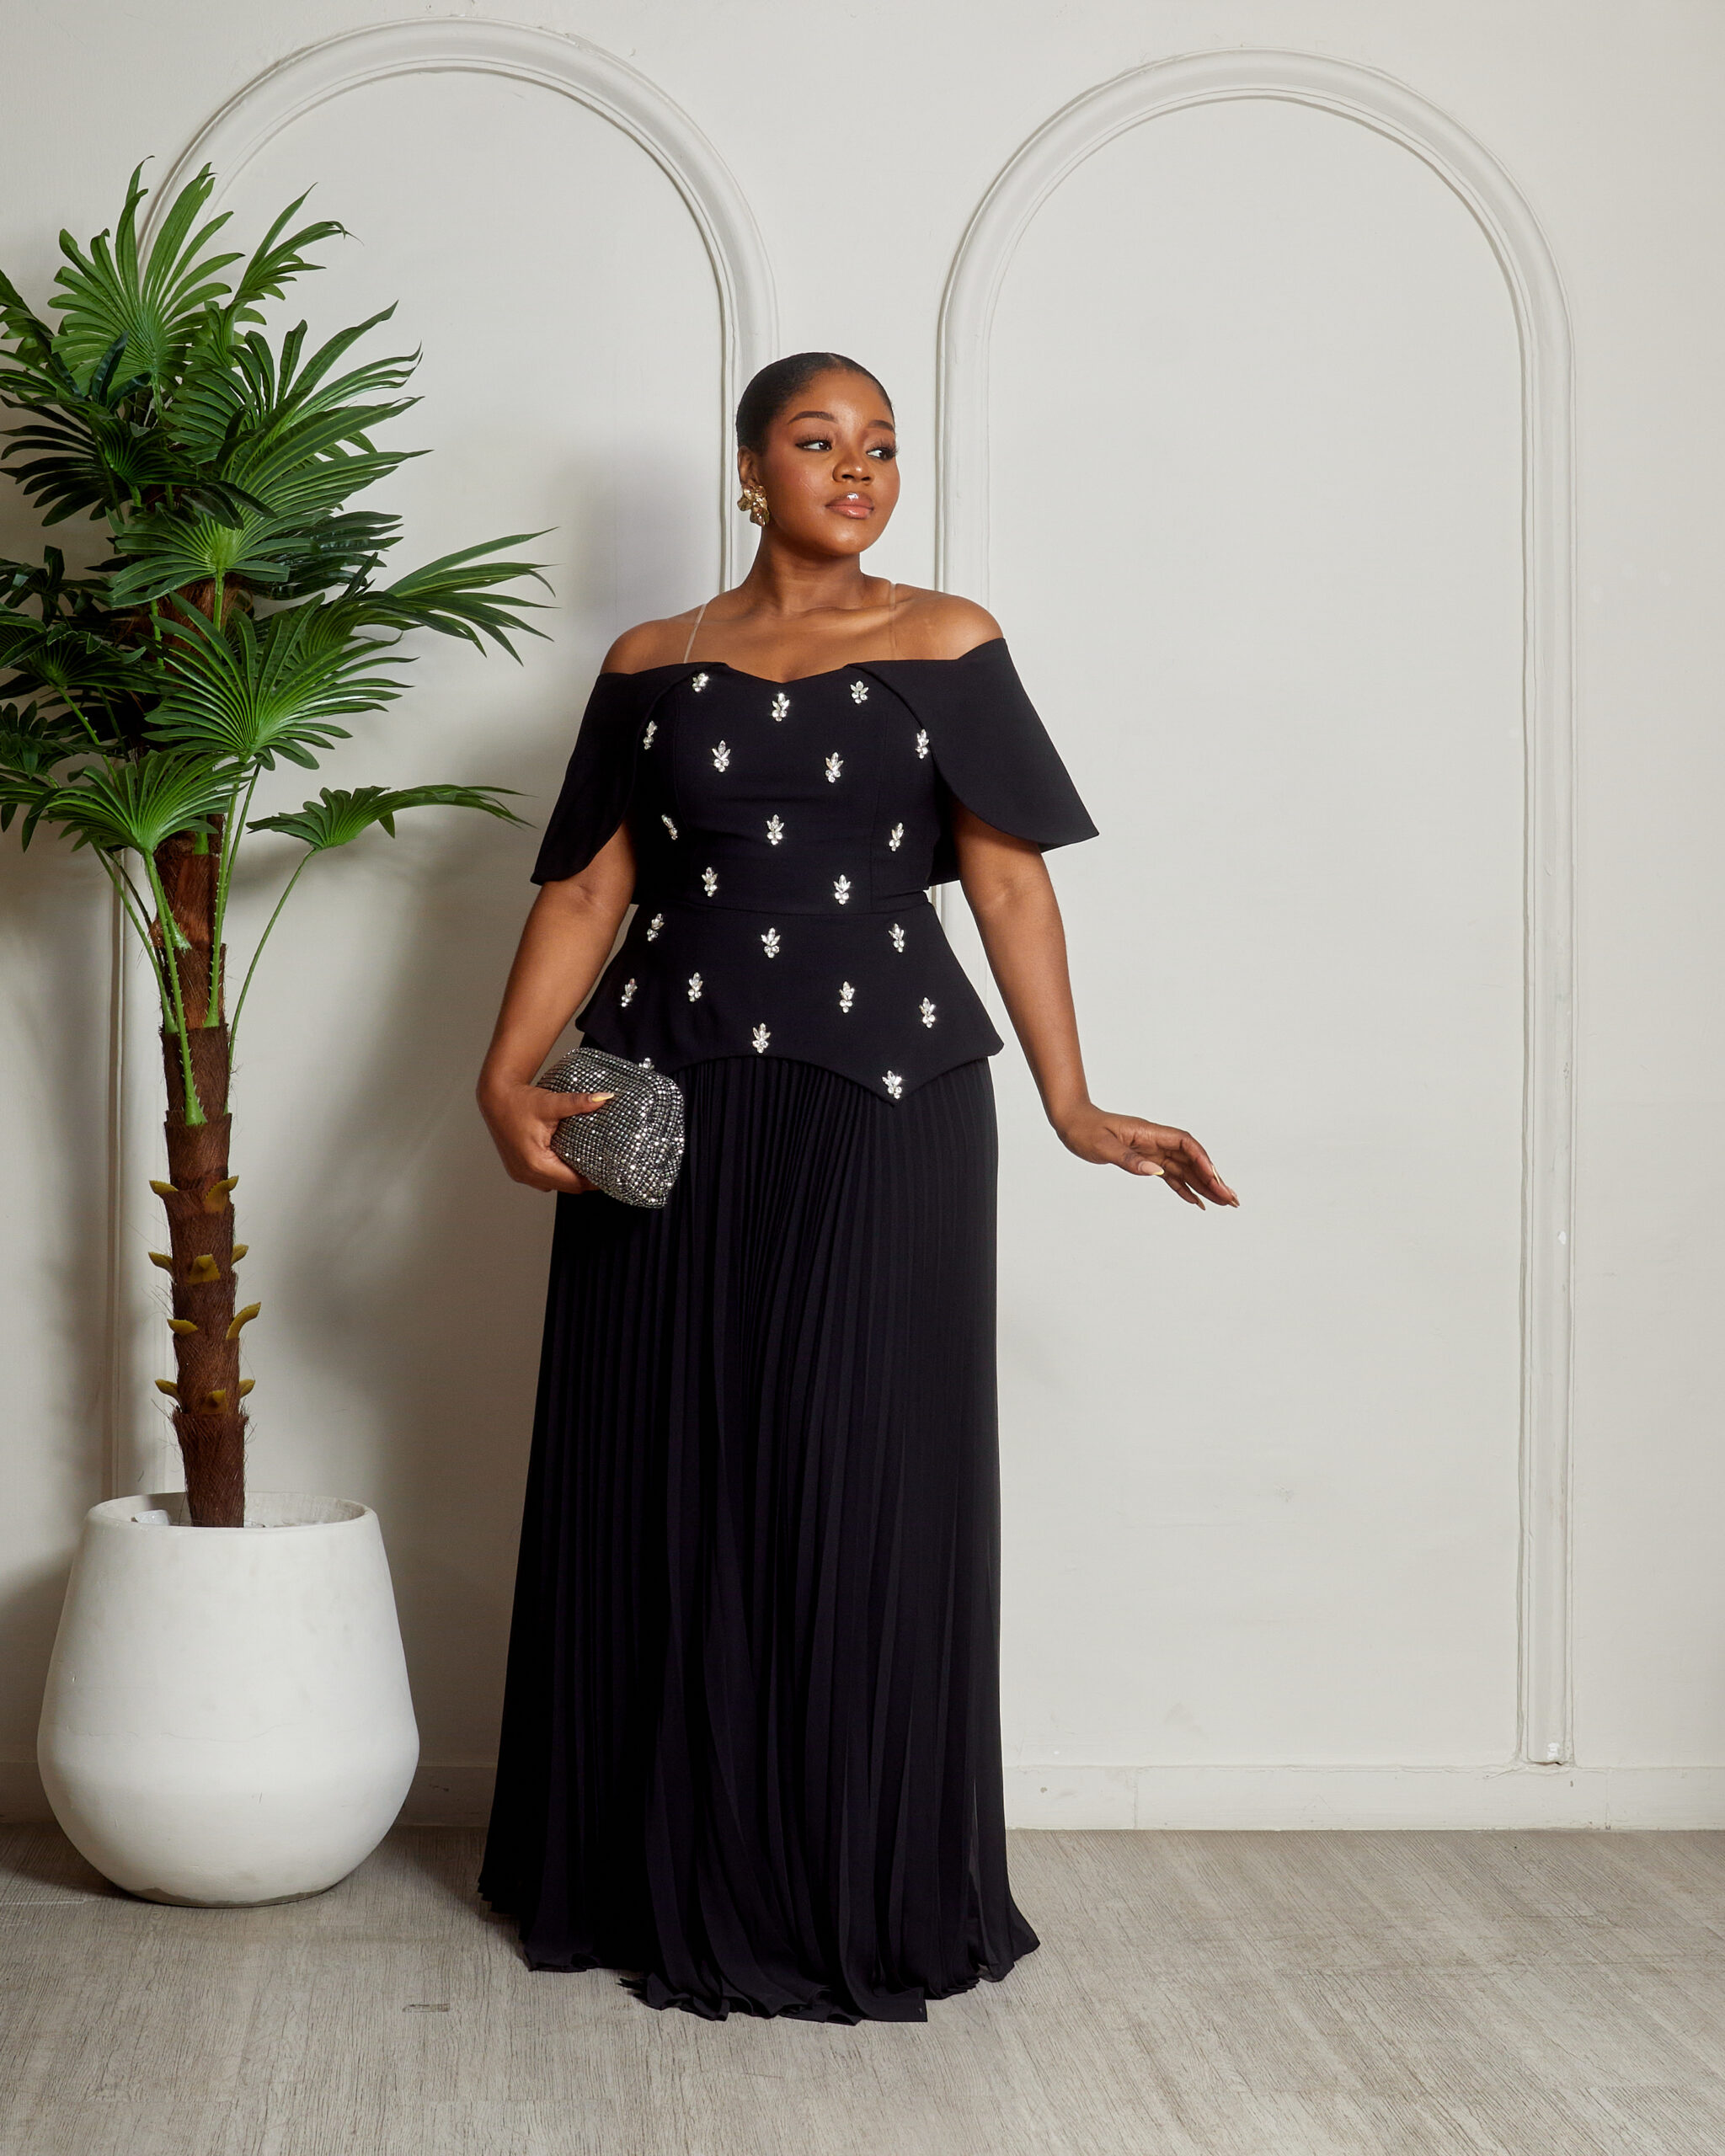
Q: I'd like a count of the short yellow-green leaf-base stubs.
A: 10